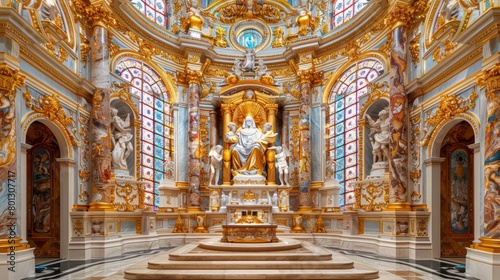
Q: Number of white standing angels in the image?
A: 2